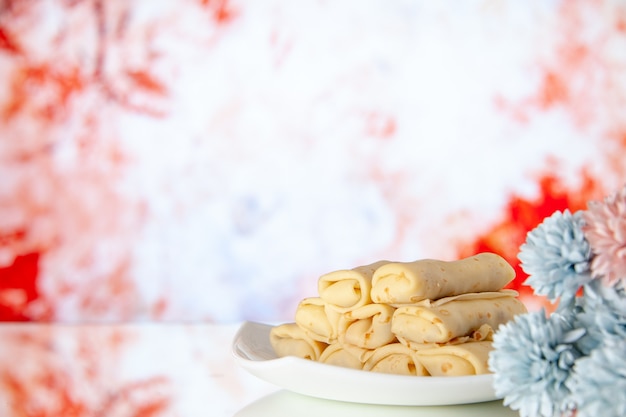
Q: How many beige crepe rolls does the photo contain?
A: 9